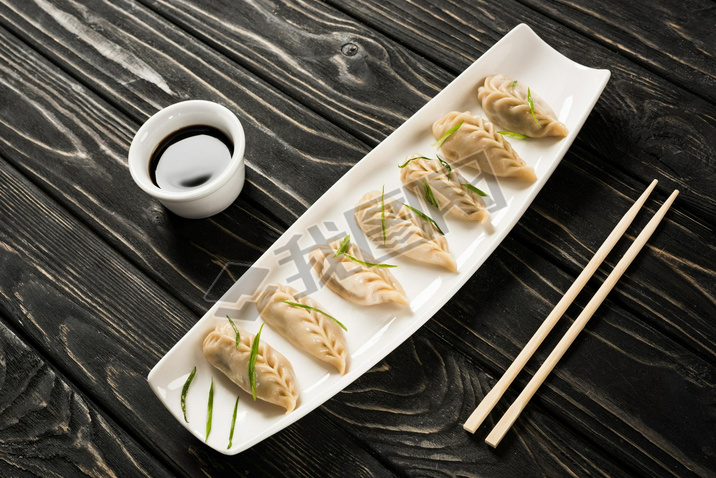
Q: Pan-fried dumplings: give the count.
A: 7